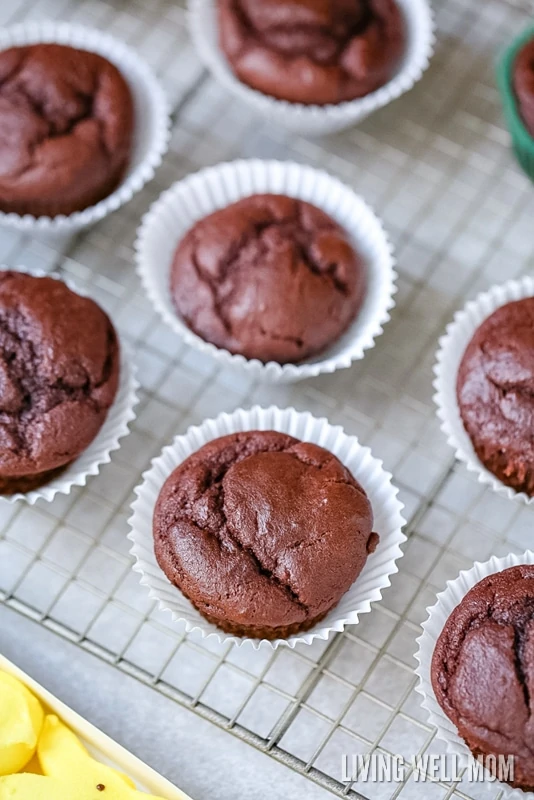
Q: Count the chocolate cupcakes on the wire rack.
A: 8